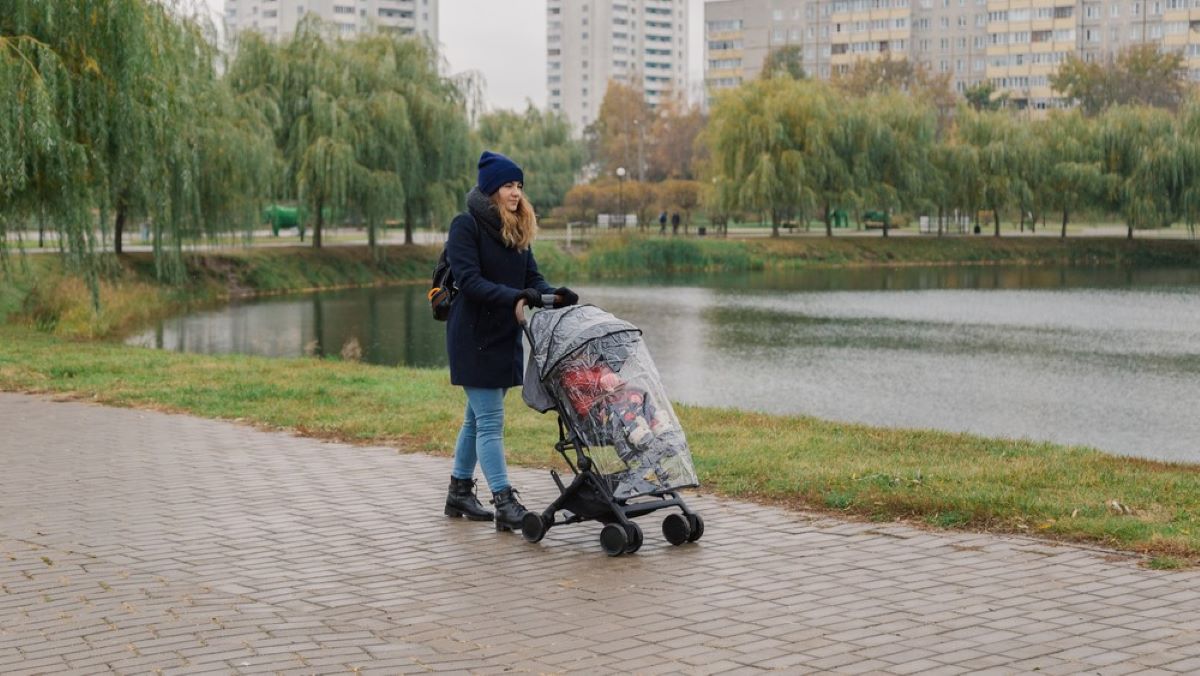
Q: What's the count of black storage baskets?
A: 1